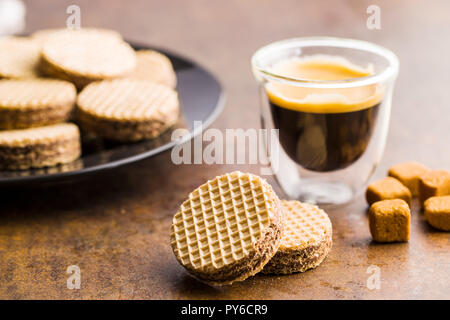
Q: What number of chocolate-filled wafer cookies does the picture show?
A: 9